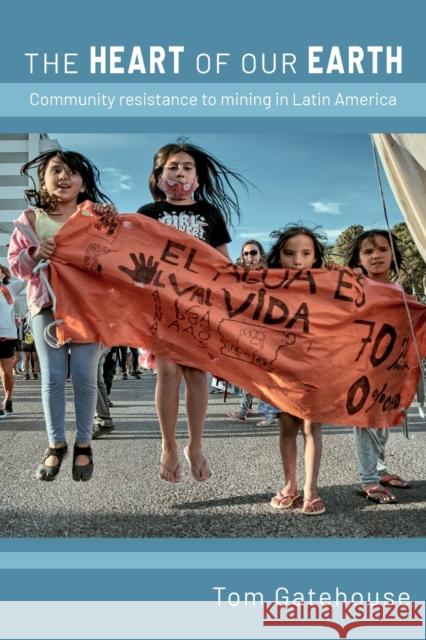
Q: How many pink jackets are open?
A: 1